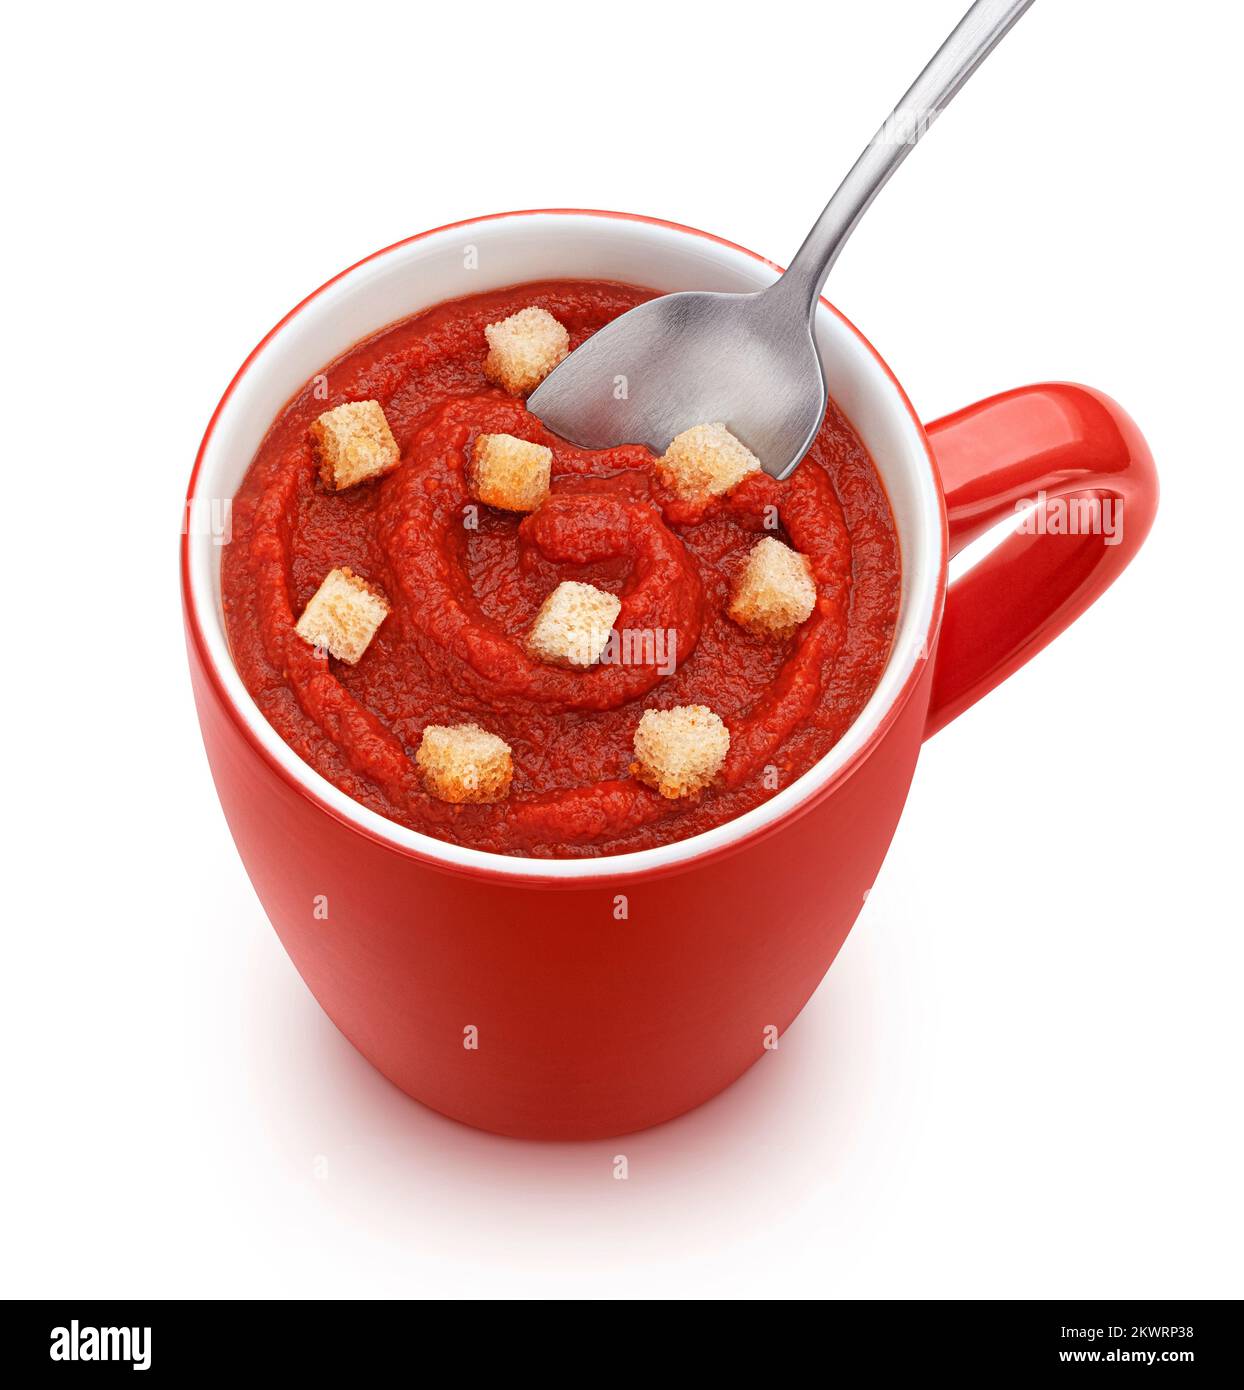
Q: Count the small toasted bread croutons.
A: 9